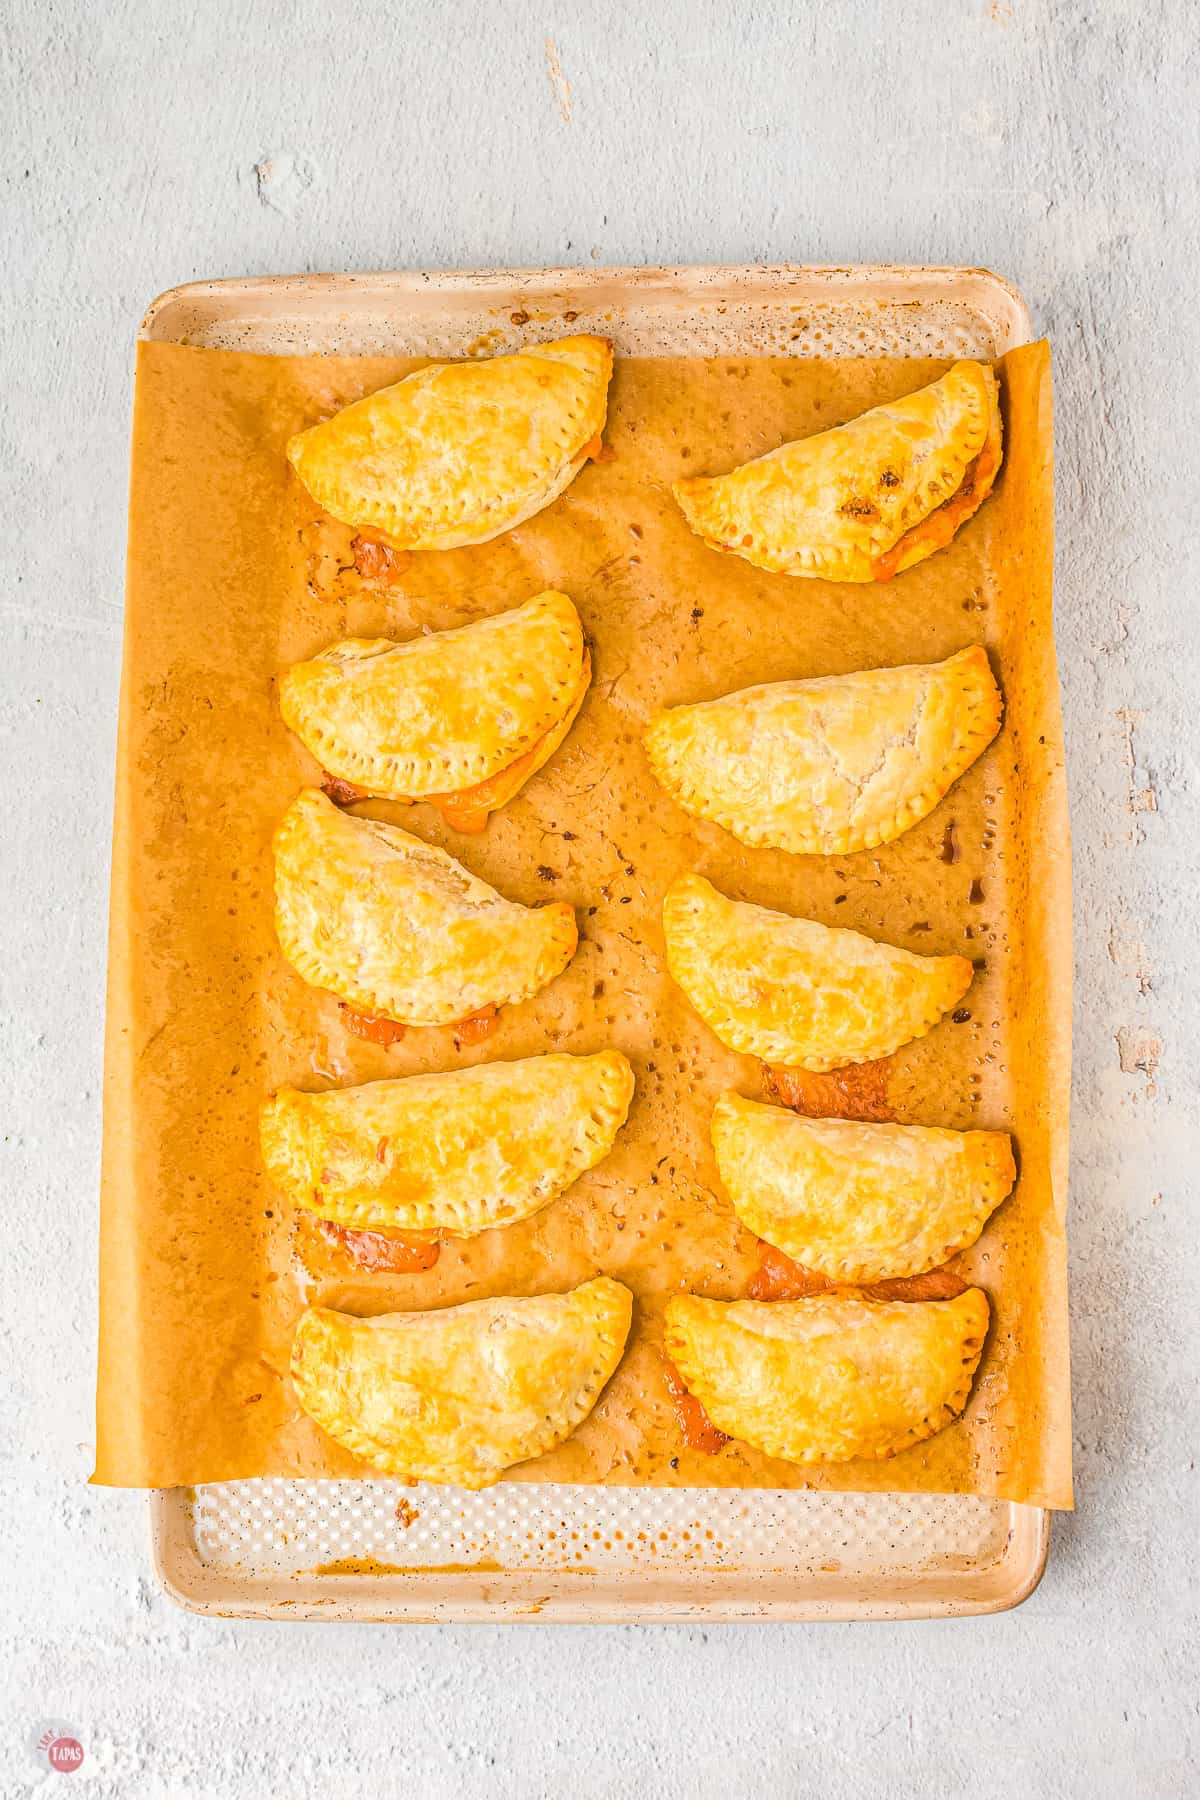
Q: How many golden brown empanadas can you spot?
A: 10